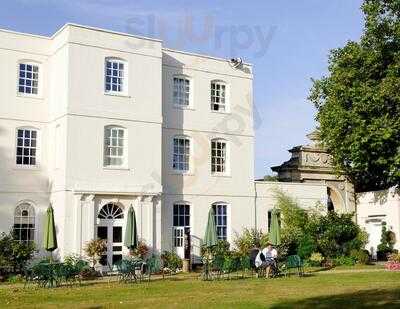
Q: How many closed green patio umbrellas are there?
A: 4